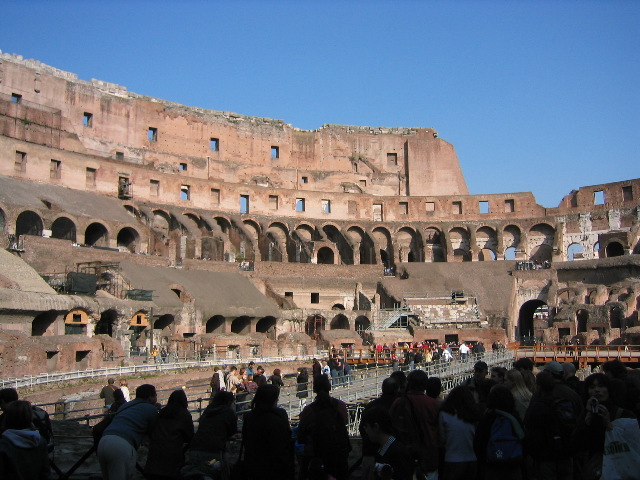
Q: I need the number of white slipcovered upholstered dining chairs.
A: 0